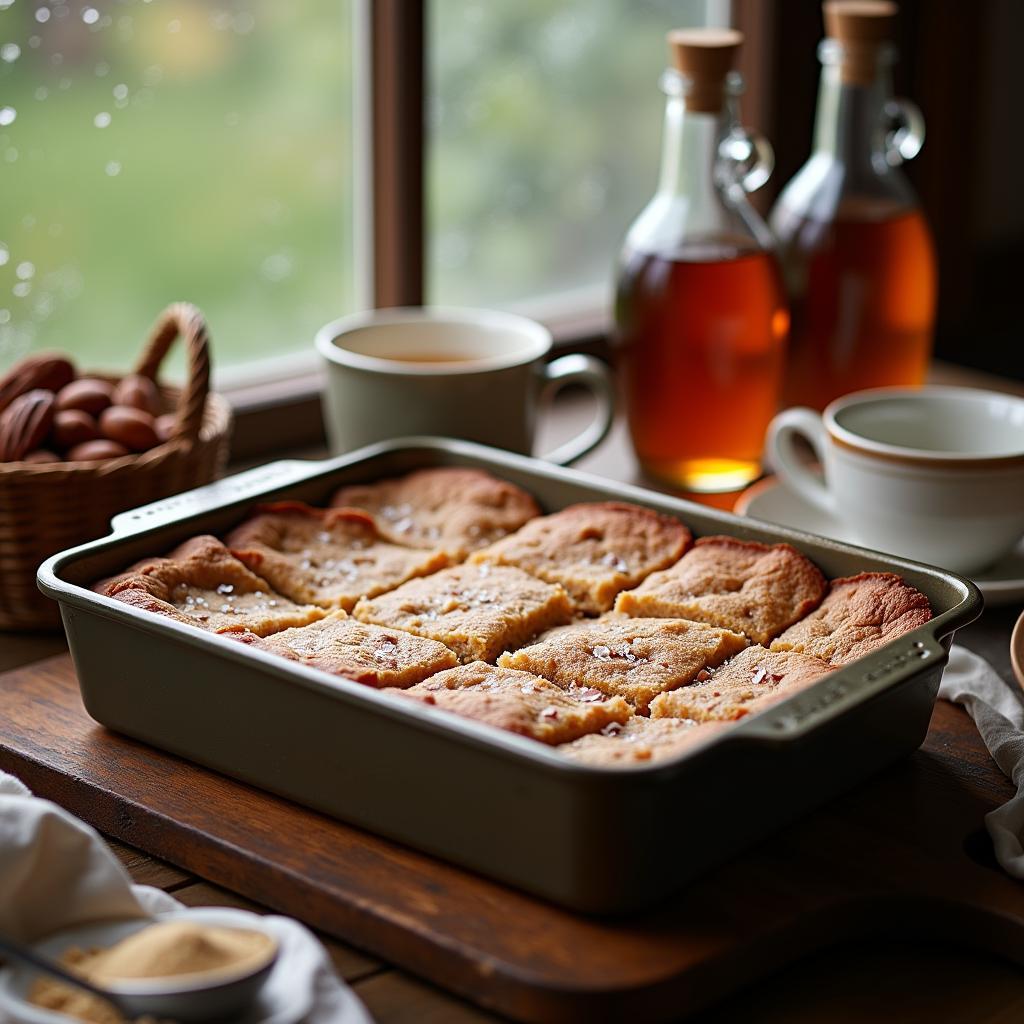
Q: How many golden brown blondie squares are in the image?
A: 12